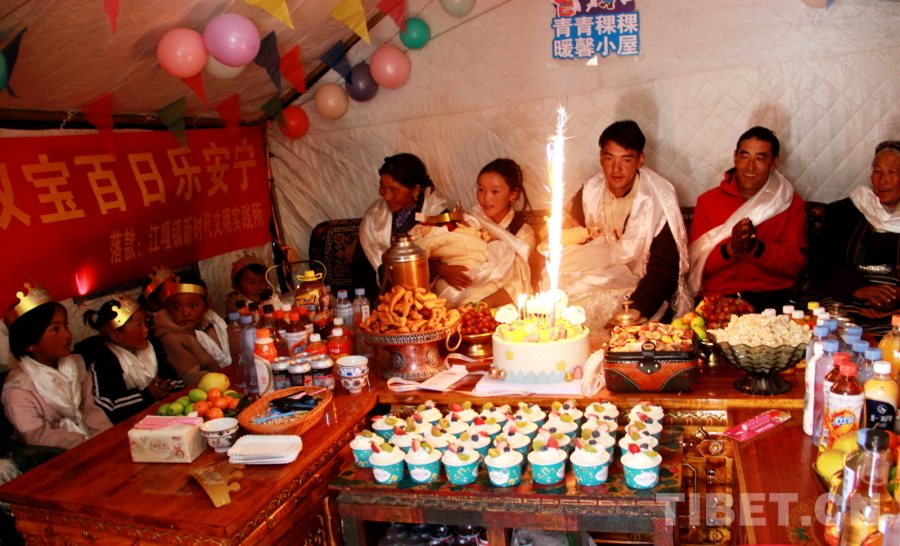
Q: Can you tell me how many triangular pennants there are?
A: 13